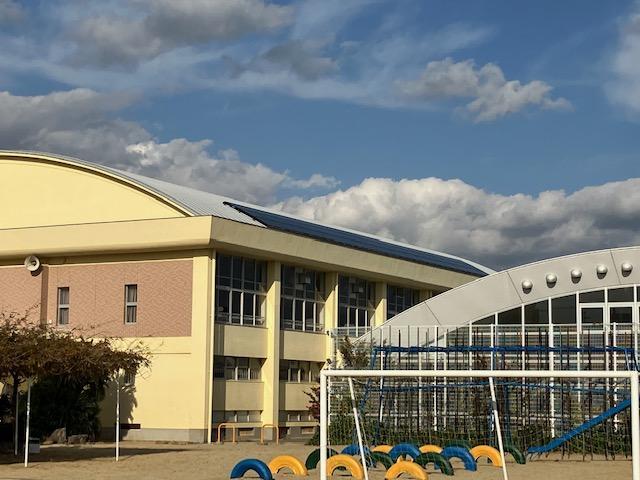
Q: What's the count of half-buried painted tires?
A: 15